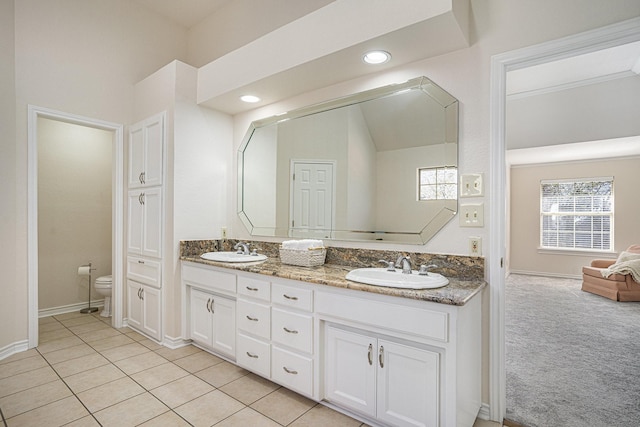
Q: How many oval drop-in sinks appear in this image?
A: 2